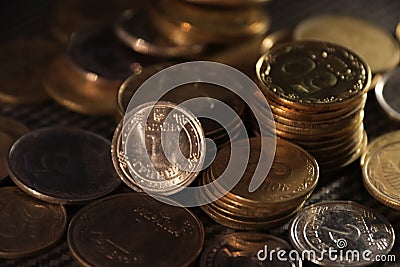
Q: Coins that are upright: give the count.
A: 1